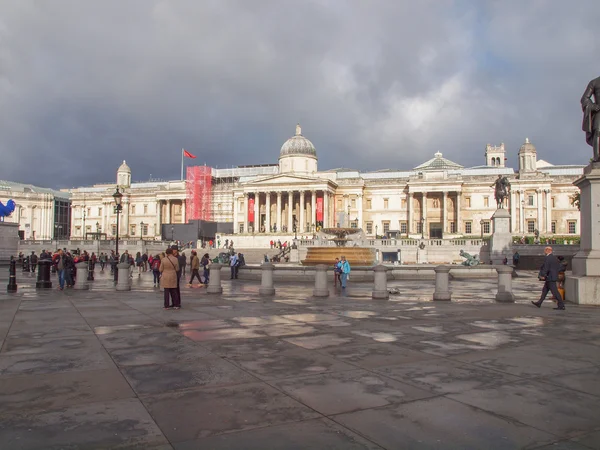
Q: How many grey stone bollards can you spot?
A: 8